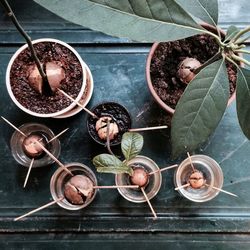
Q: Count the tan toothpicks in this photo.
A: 13